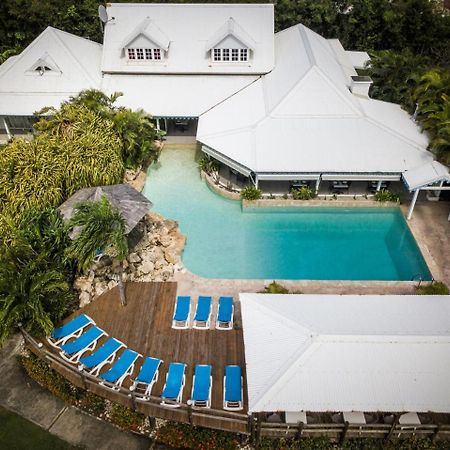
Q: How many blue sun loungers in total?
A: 11